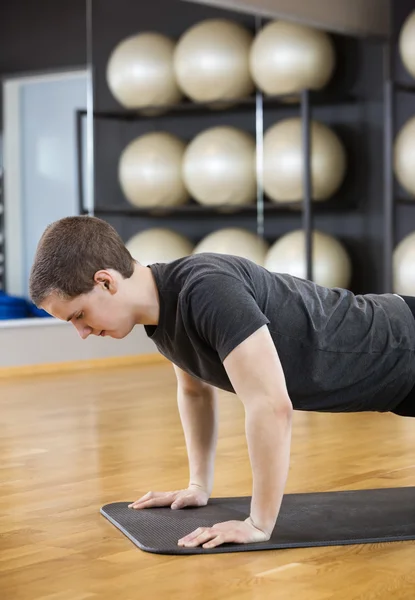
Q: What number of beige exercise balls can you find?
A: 12